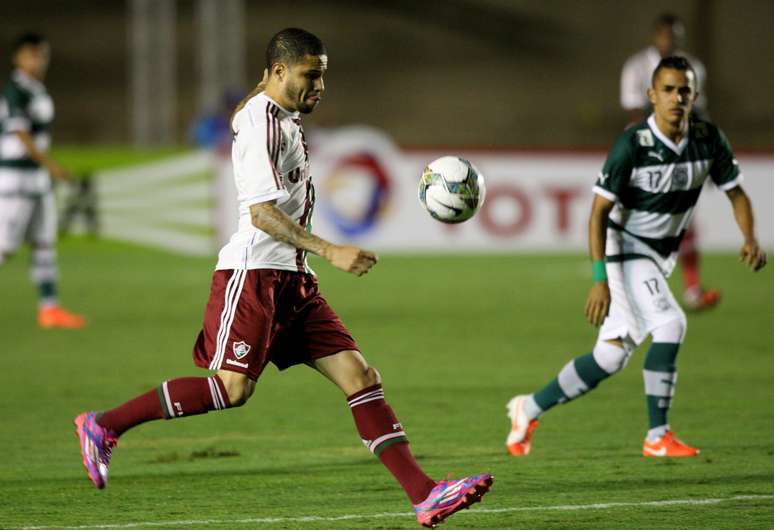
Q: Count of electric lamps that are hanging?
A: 0